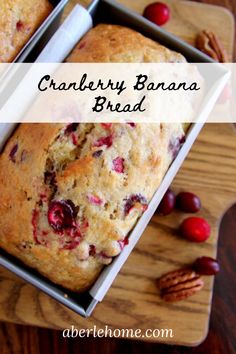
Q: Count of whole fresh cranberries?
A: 5